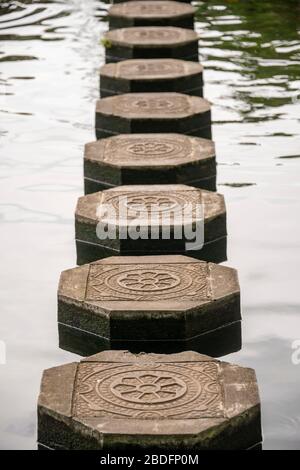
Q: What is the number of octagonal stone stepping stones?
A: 8